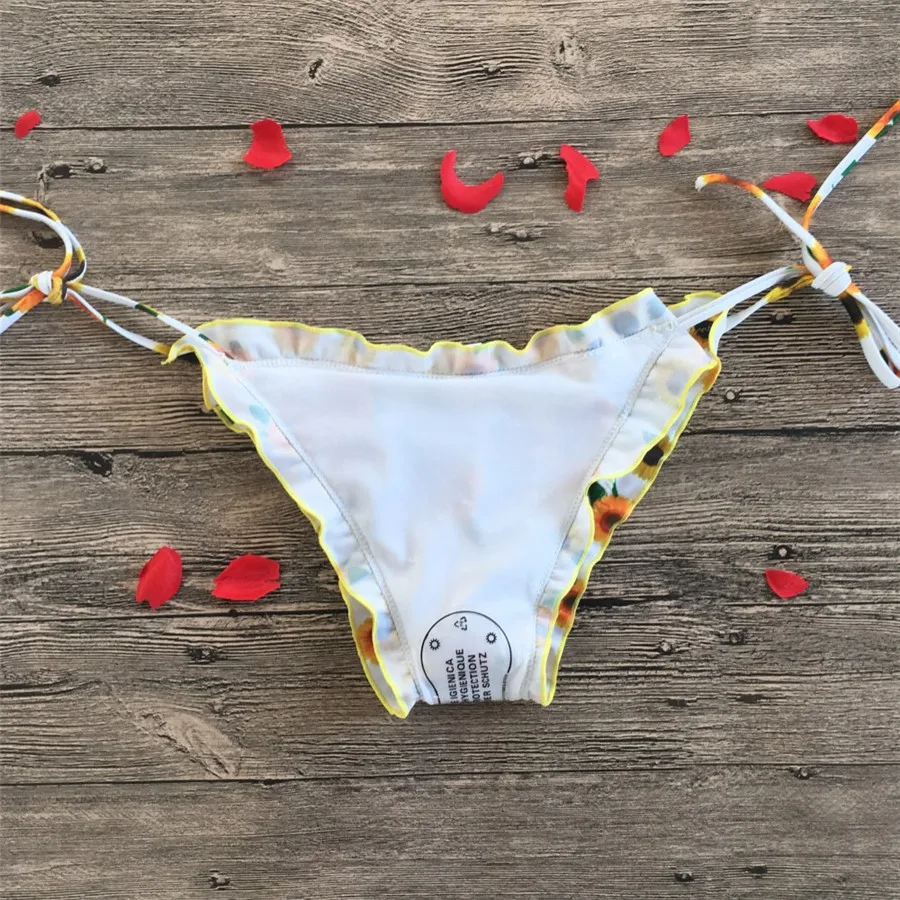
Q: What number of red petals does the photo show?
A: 10